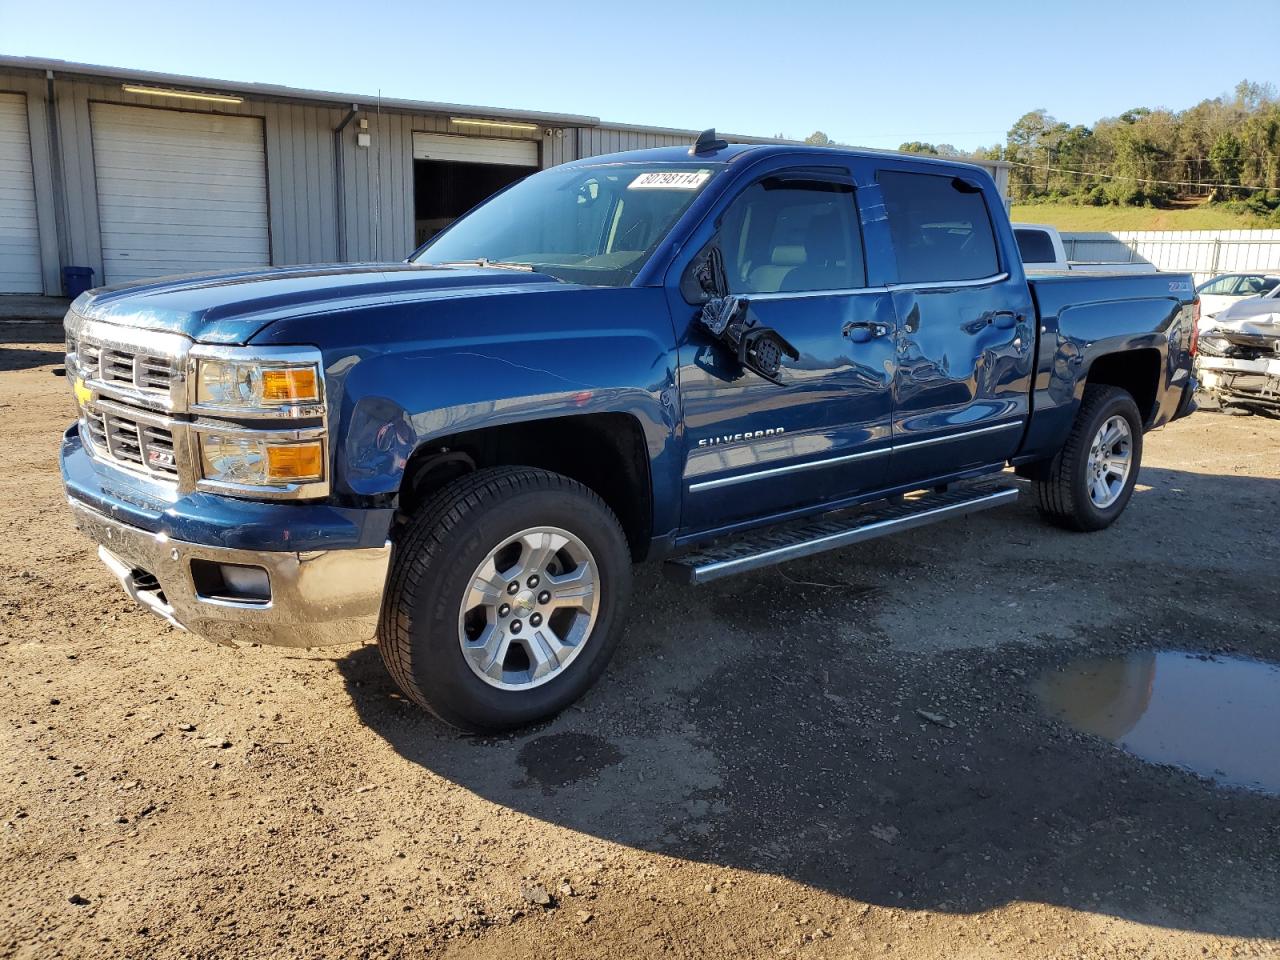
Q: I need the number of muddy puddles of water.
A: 1